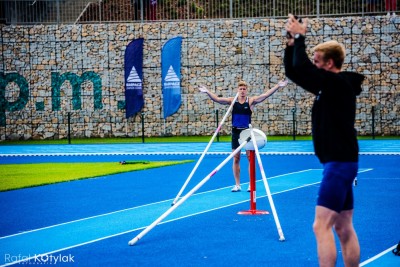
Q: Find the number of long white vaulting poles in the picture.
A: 3